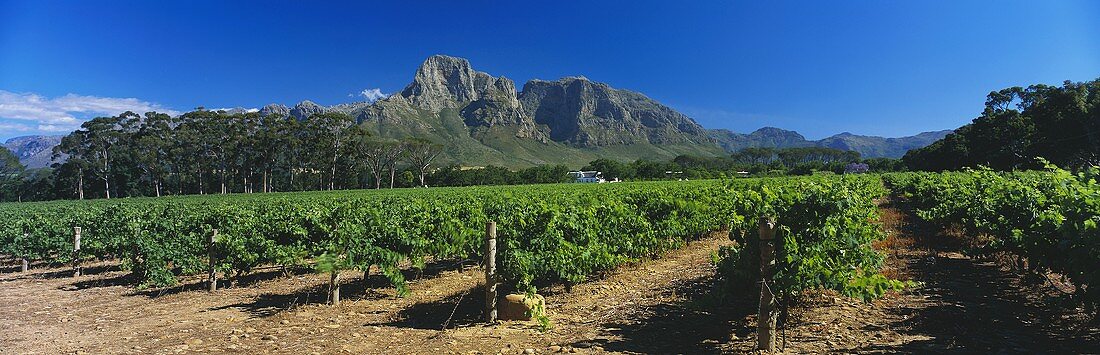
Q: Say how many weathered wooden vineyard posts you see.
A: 6